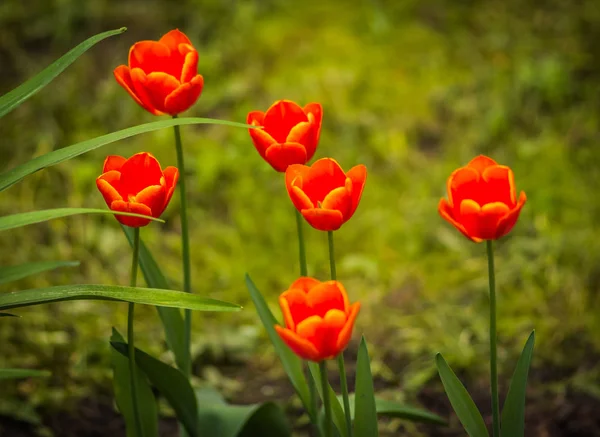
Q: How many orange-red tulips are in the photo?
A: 6